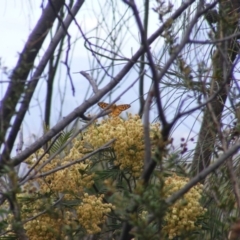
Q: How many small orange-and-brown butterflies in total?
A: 1